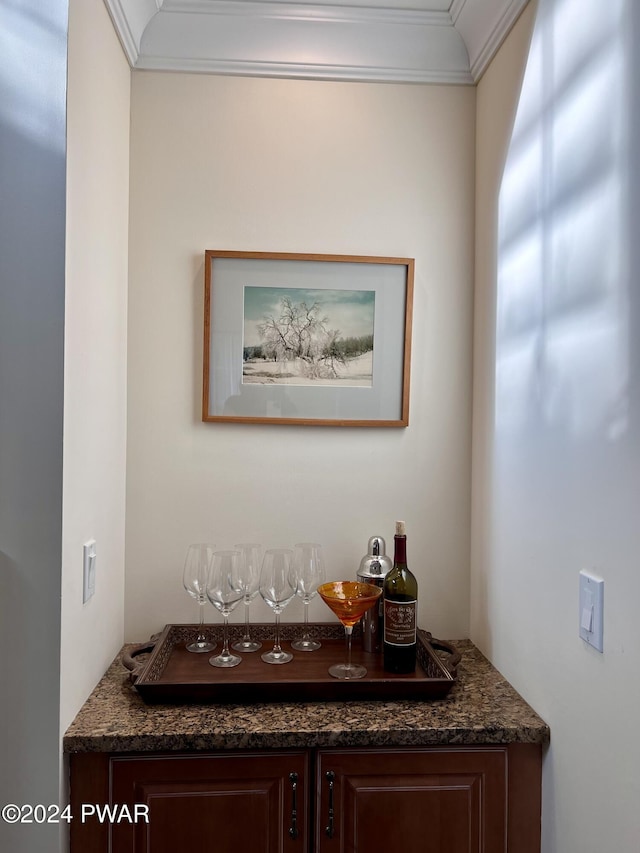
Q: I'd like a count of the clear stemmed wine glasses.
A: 5